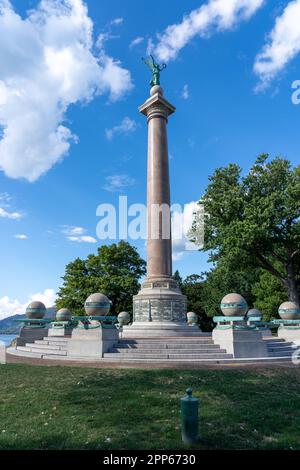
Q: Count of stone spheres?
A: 8